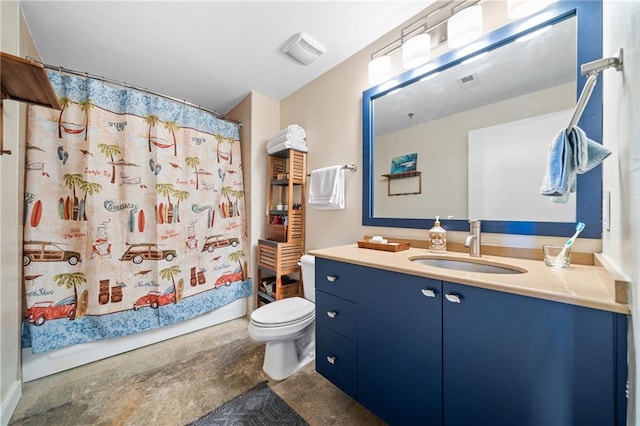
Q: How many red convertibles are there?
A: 3